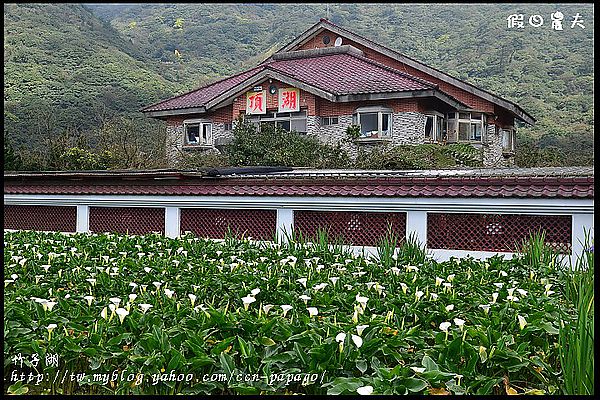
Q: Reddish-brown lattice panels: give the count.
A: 5